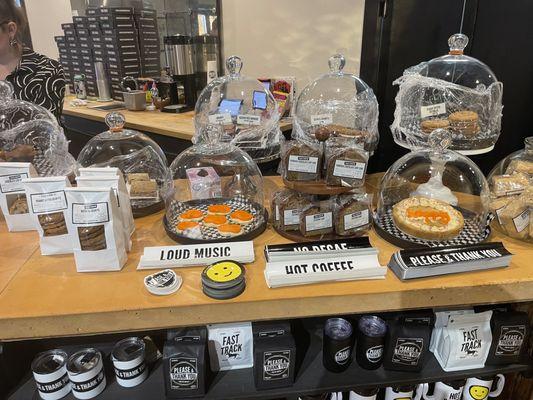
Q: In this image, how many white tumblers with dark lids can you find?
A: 3